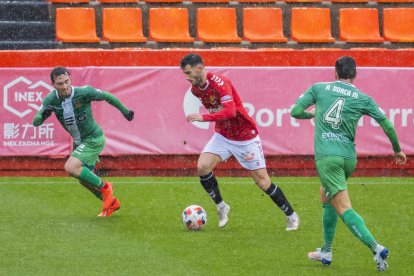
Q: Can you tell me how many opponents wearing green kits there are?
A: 2